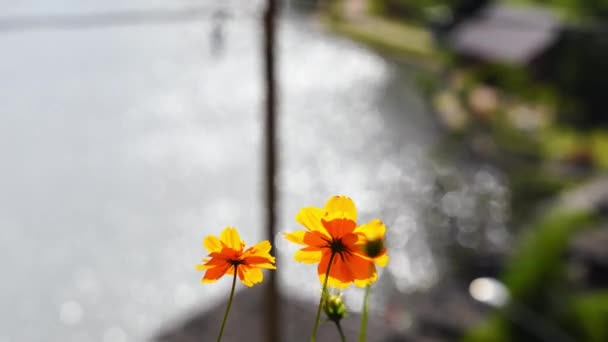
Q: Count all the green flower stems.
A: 4